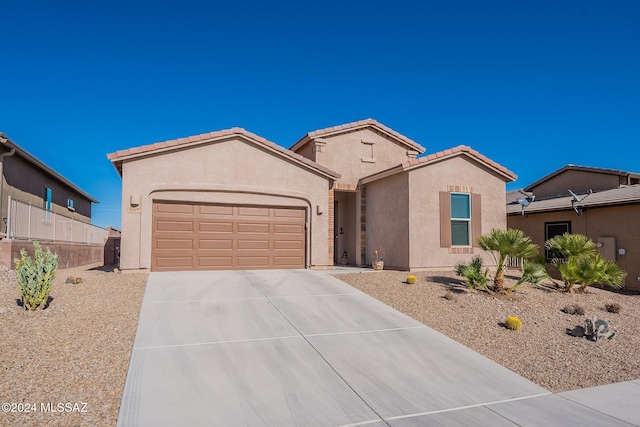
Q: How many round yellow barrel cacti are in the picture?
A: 2